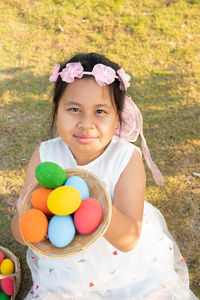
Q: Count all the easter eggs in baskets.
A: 11